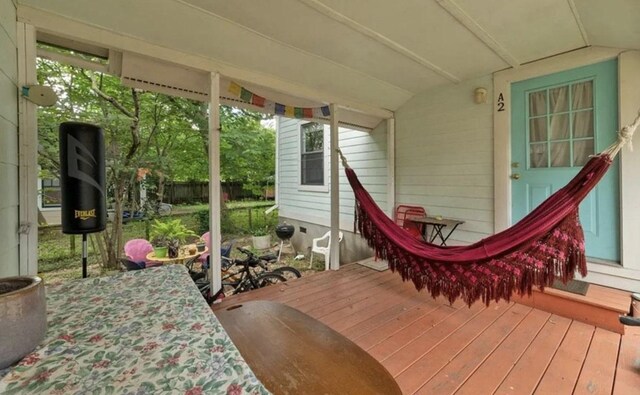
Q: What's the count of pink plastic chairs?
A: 2